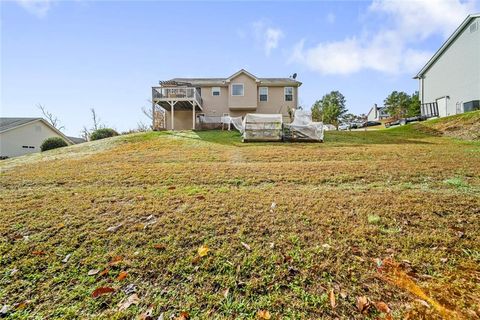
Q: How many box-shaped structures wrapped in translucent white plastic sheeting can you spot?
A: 2